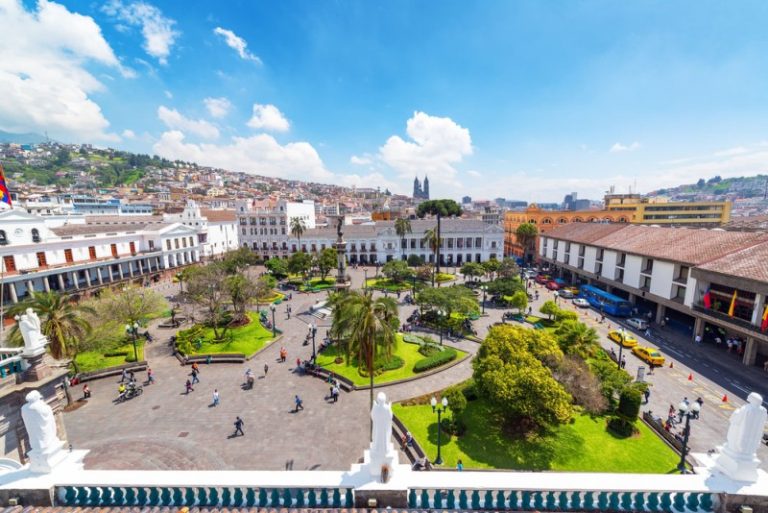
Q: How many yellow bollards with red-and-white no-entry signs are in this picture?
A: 0